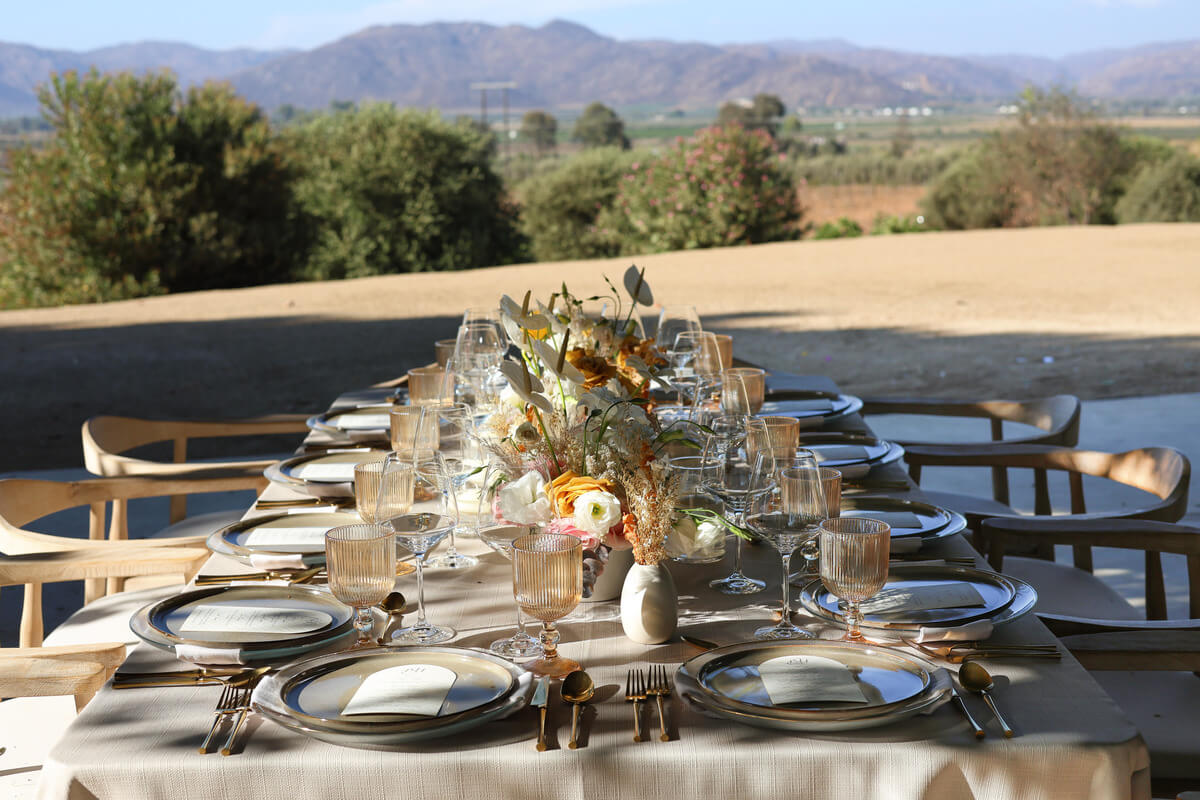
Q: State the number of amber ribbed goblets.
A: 11